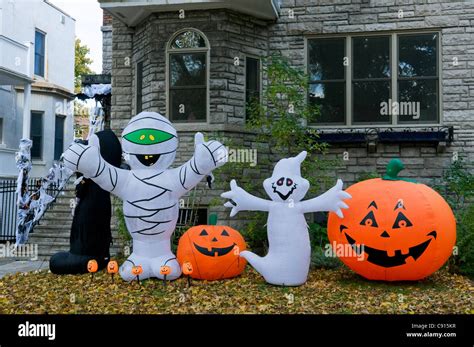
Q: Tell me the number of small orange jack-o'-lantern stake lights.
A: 5